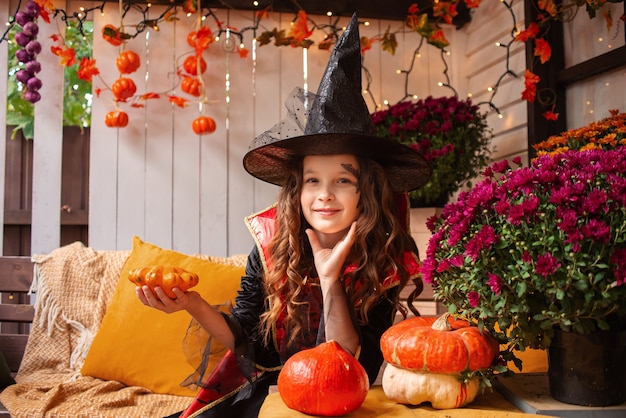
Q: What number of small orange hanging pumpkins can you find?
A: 8